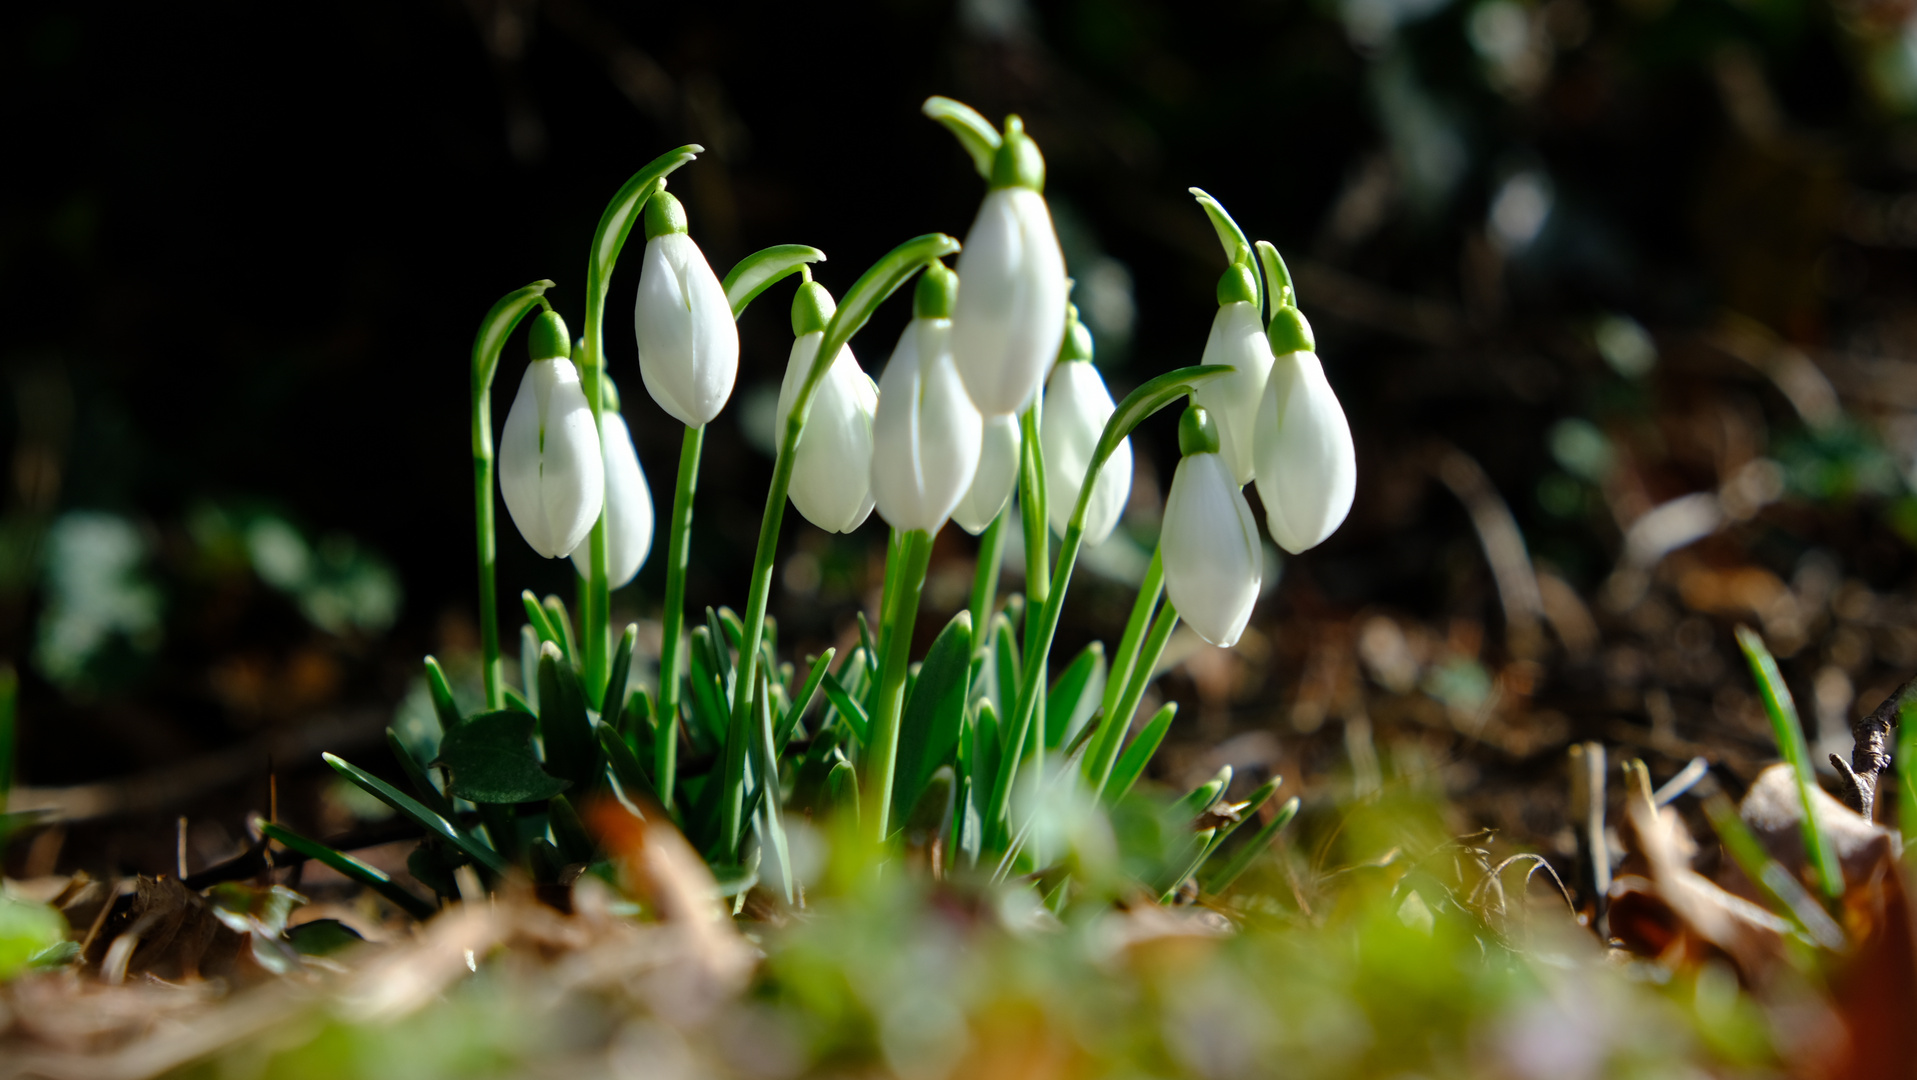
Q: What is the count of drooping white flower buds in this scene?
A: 11